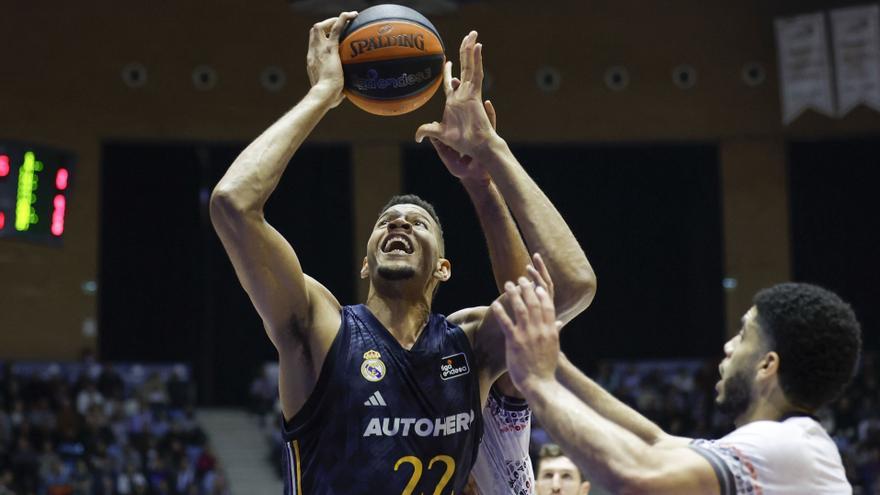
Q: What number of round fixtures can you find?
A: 7